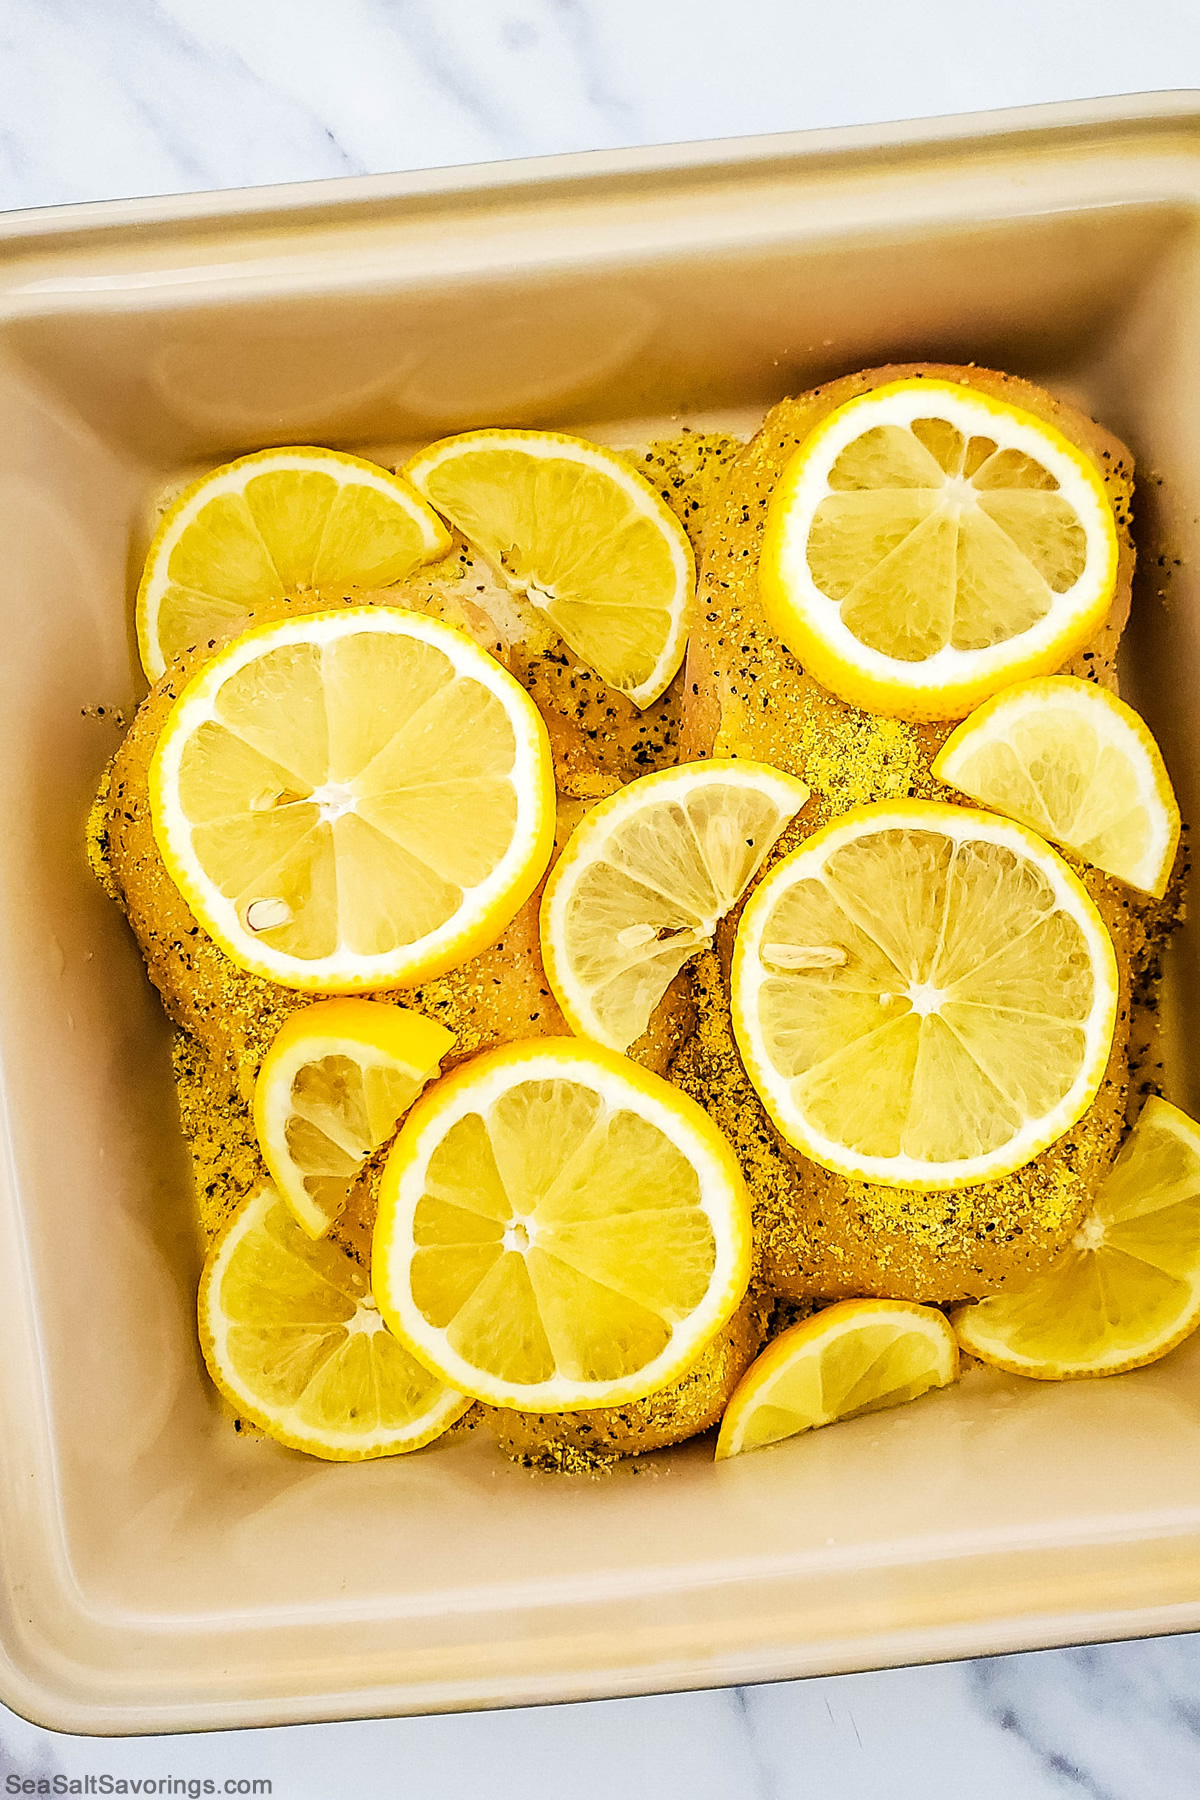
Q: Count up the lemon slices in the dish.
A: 12